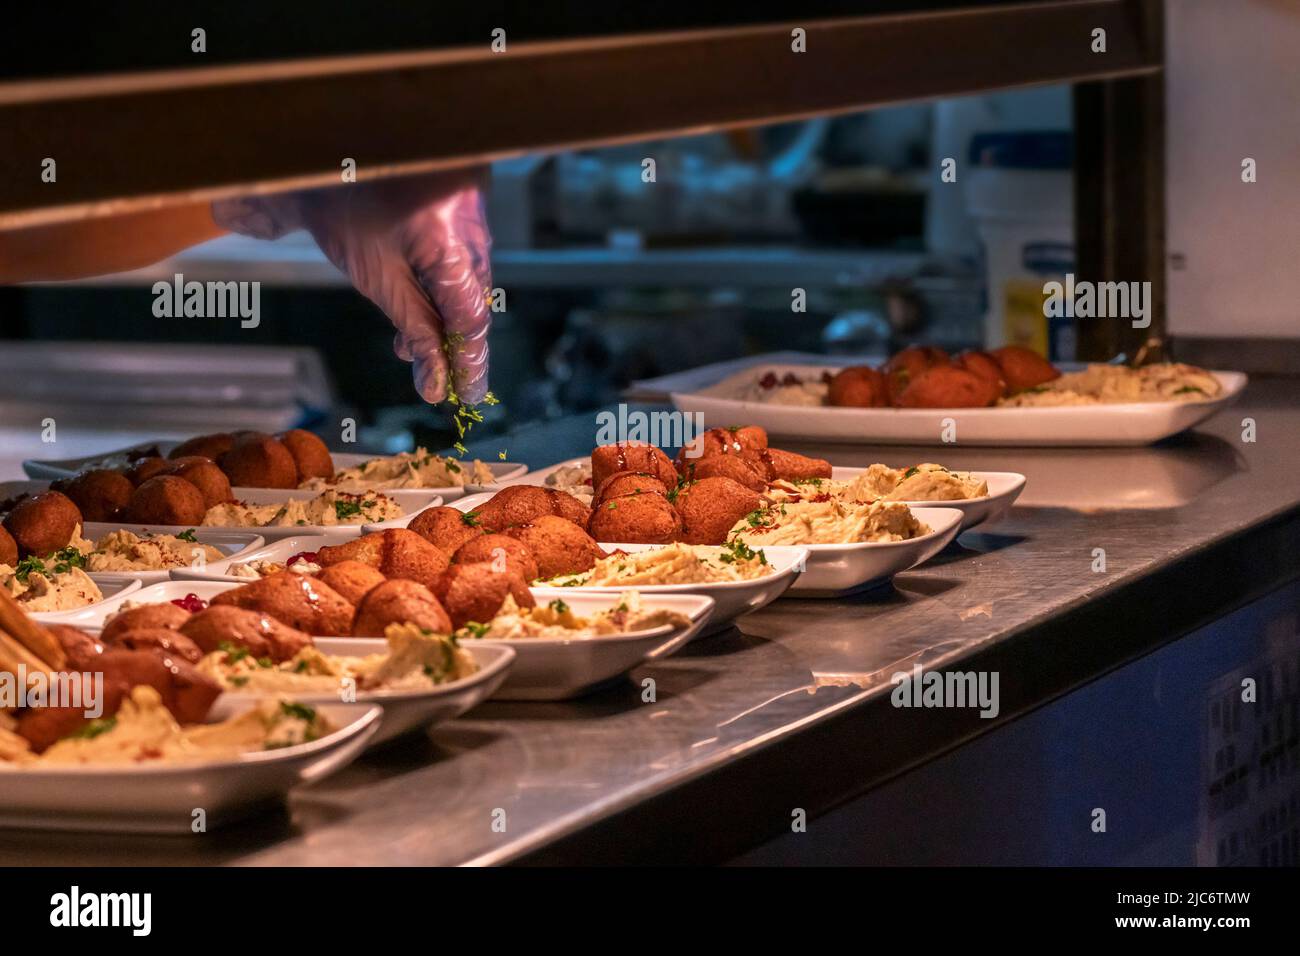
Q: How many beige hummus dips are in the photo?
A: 11